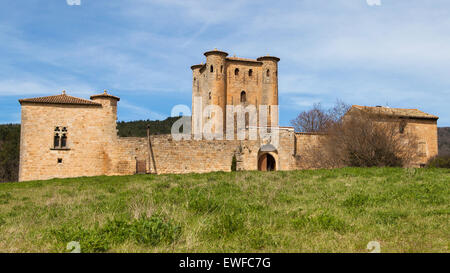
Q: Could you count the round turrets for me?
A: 4